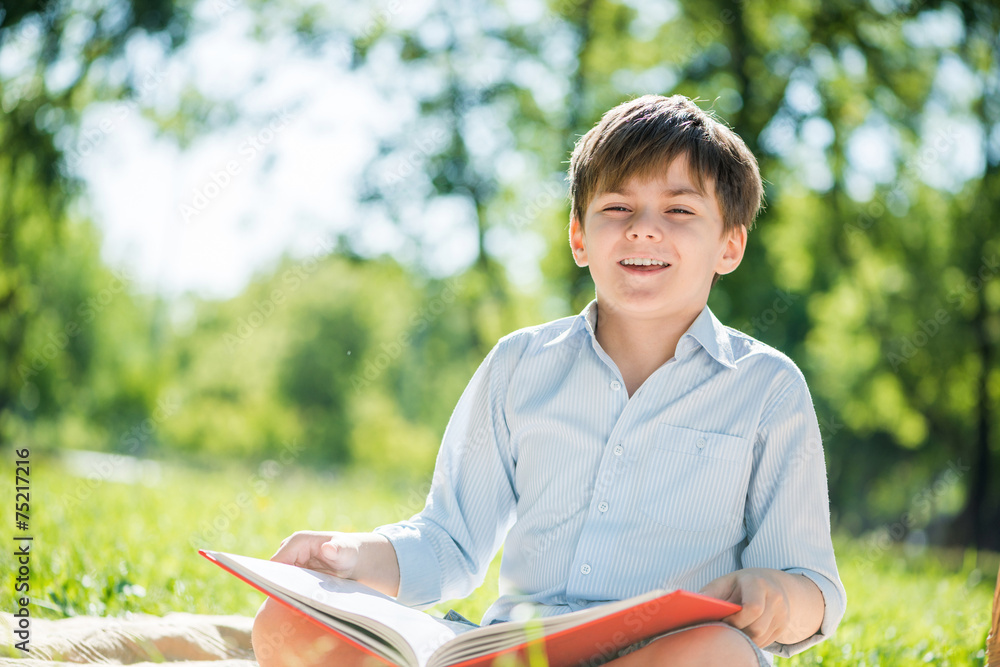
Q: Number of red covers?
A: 2